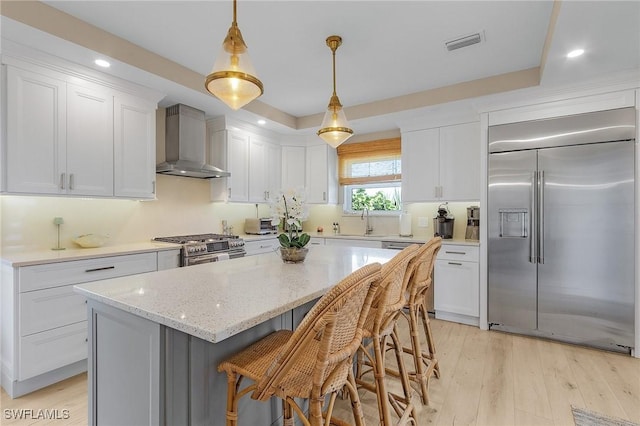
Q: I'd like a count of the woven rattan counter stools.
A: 3